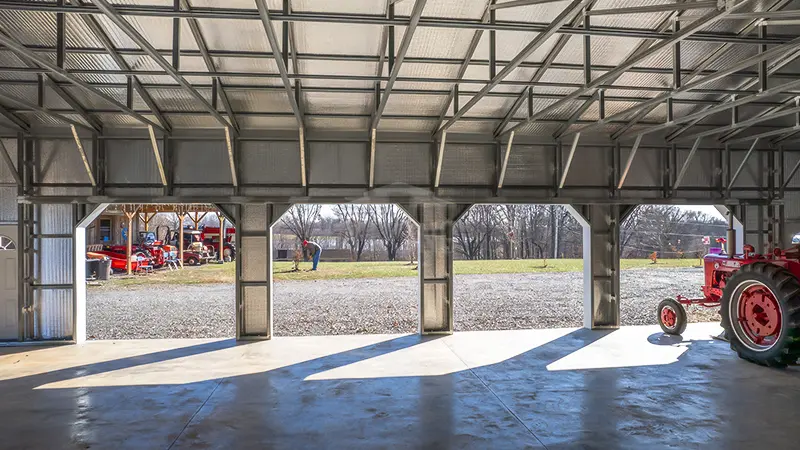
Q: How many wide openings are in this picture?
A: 4